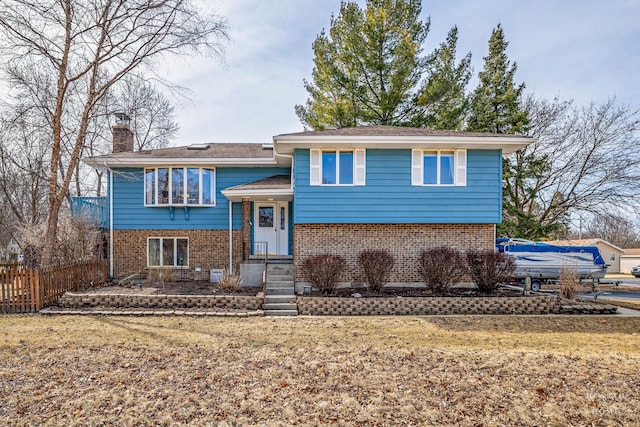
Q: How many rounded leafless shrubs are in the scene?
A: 4